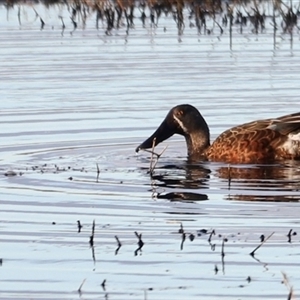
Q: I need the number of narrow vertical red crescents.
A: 0